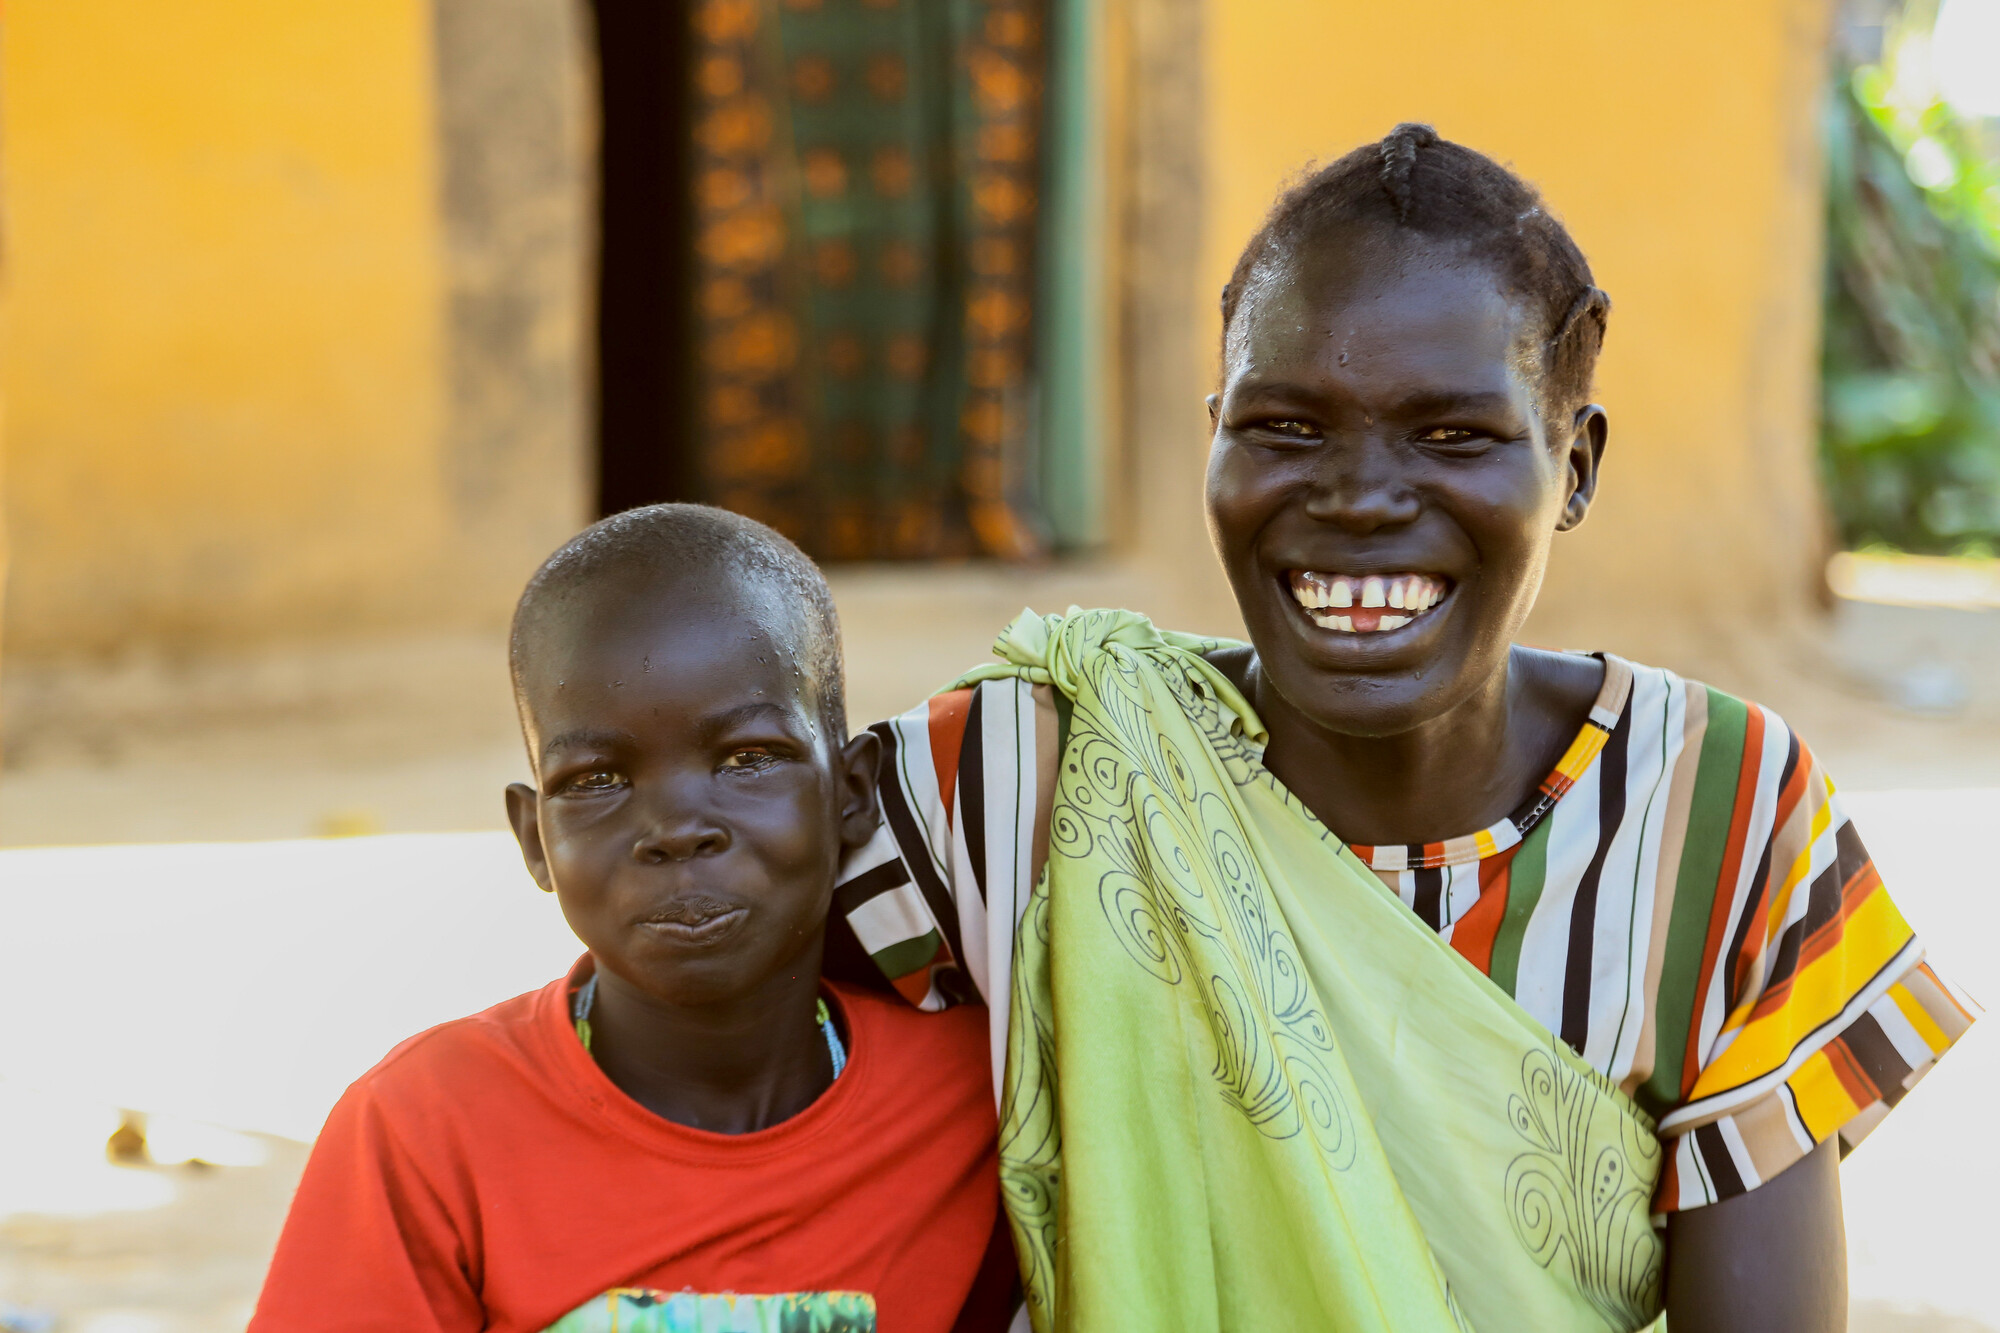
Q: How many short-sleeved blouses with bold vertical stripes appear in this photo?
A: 1